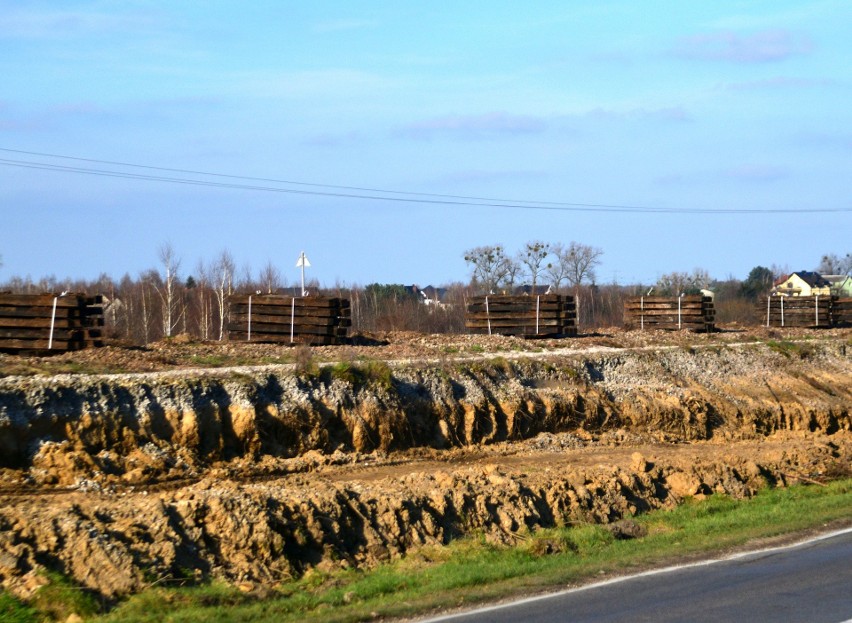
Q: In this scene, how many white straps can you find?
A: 10